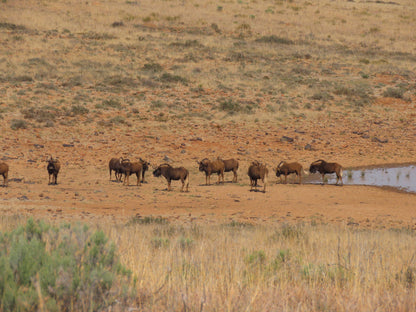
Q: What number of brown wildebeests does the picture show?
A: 11